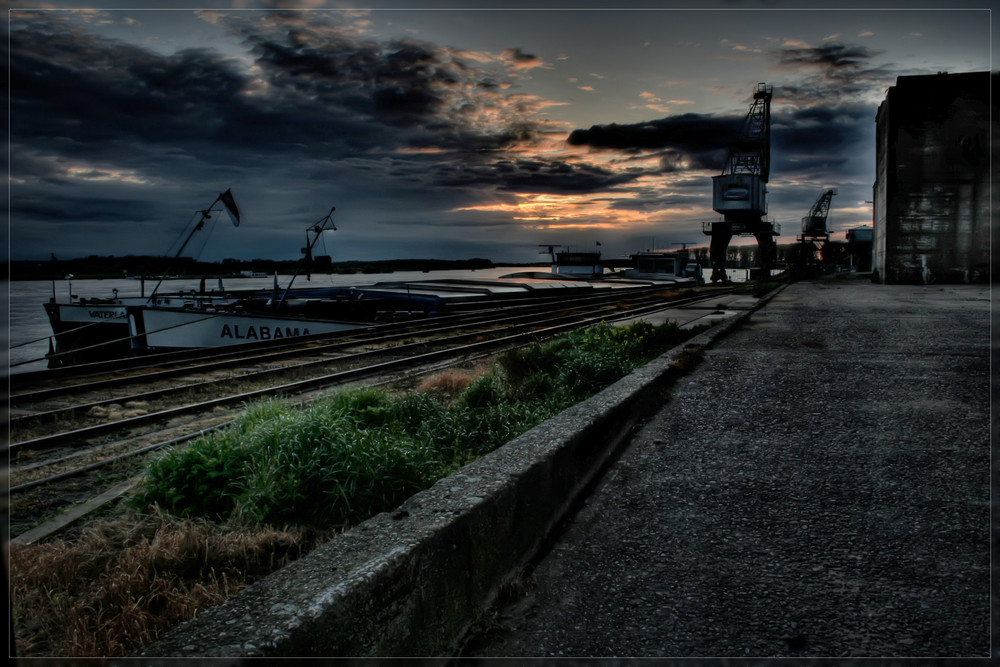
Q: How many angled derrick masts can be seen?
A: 2